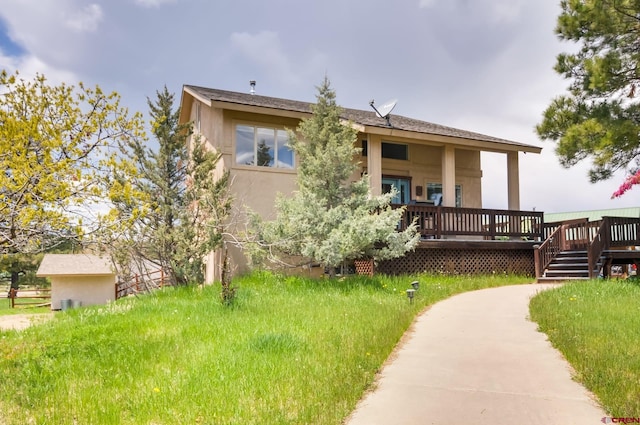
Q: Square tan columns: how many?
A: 3